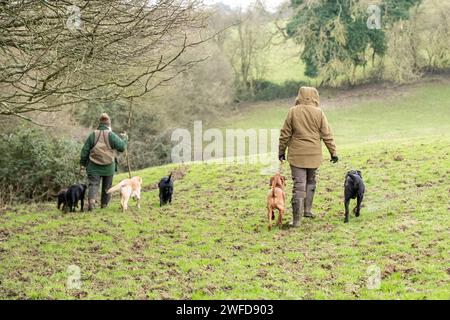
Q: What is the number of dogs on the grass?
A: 6